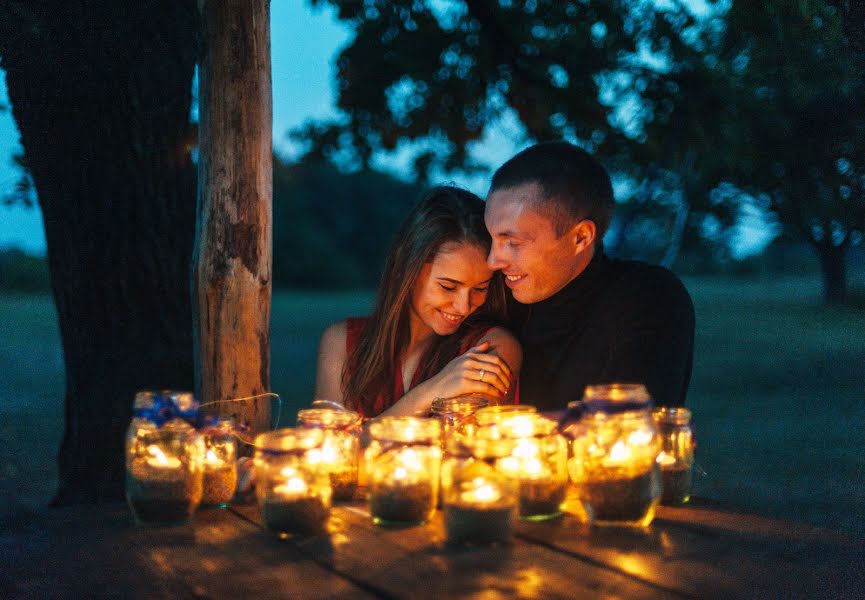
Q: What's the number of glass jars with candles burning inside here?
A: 11